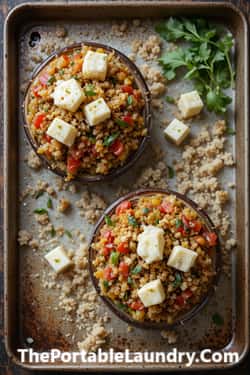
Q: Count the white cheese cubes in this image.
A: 10